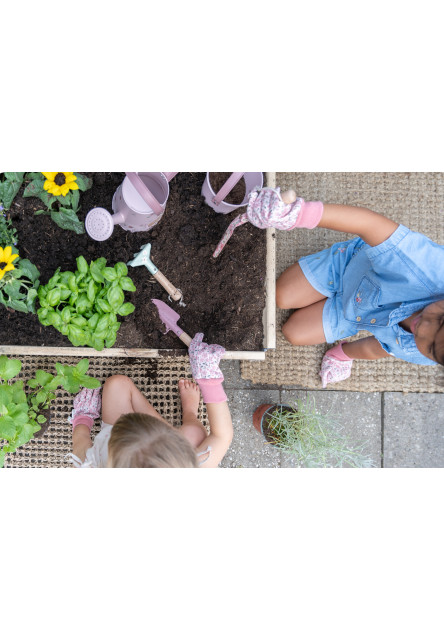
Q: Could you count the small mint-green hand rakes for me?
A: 1